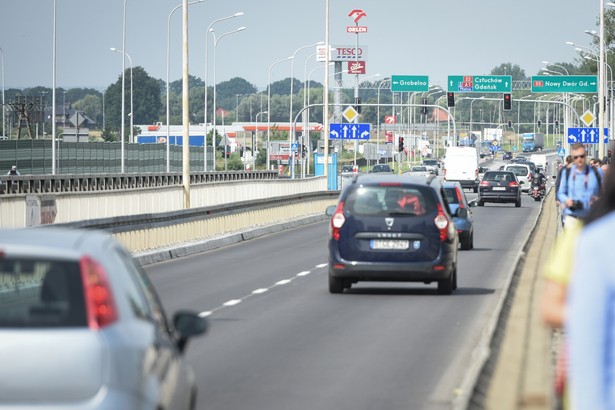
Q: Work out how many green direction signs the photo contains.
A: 3